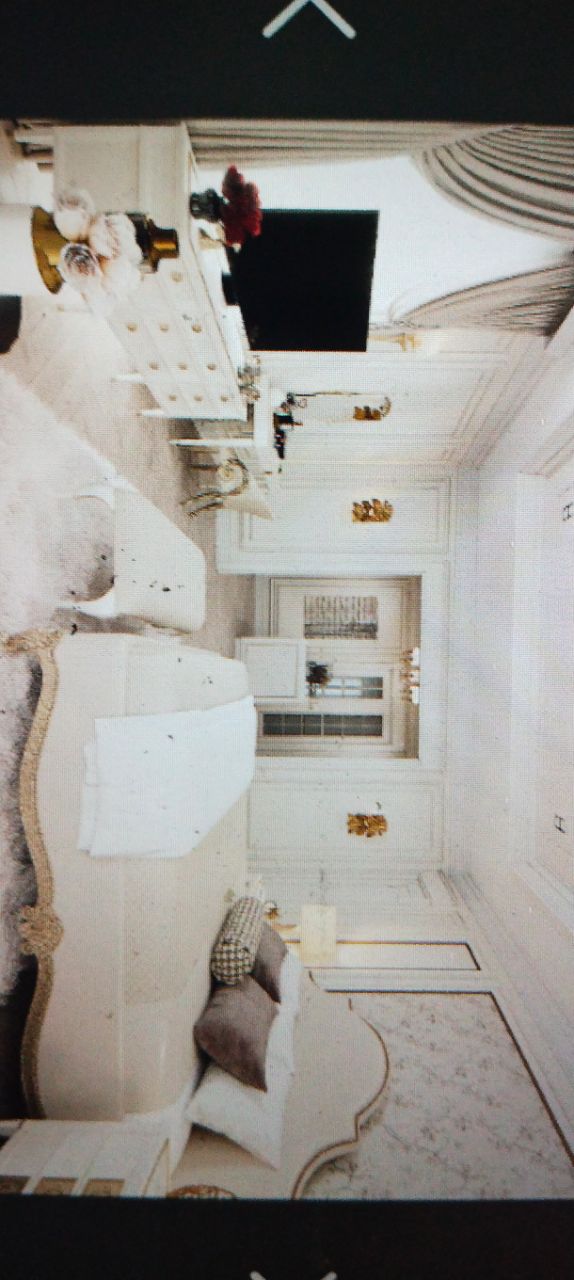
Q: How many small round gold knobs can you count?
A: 10